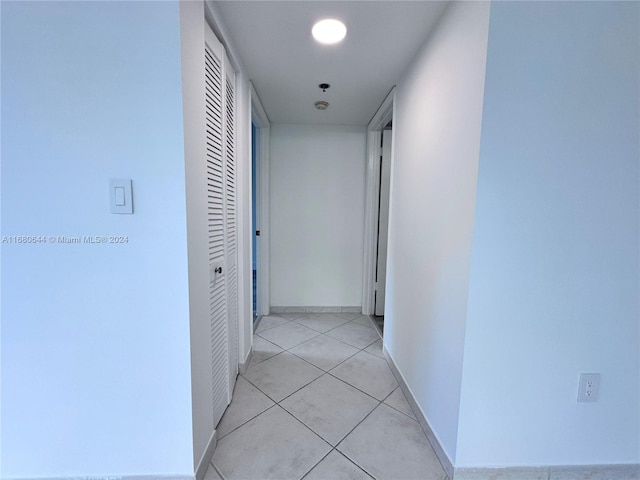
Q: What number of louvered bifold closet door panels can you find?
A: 2